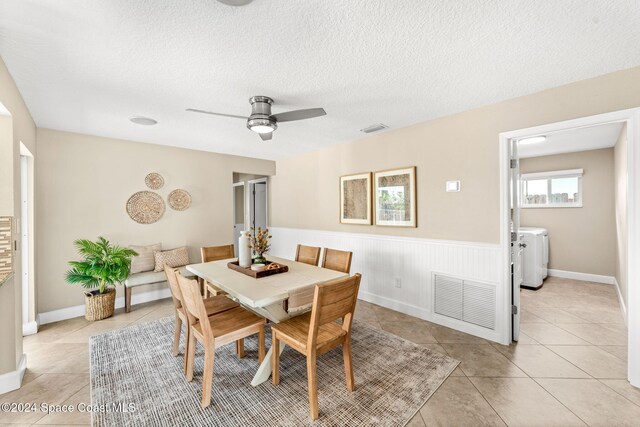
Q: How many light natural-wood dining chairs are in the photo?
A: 6